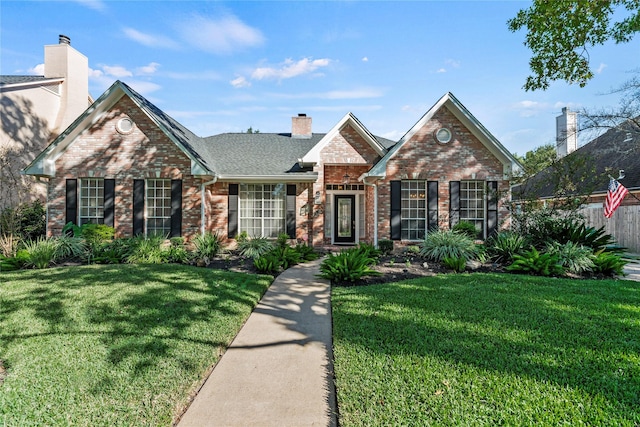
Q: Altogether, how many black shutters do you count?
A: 10